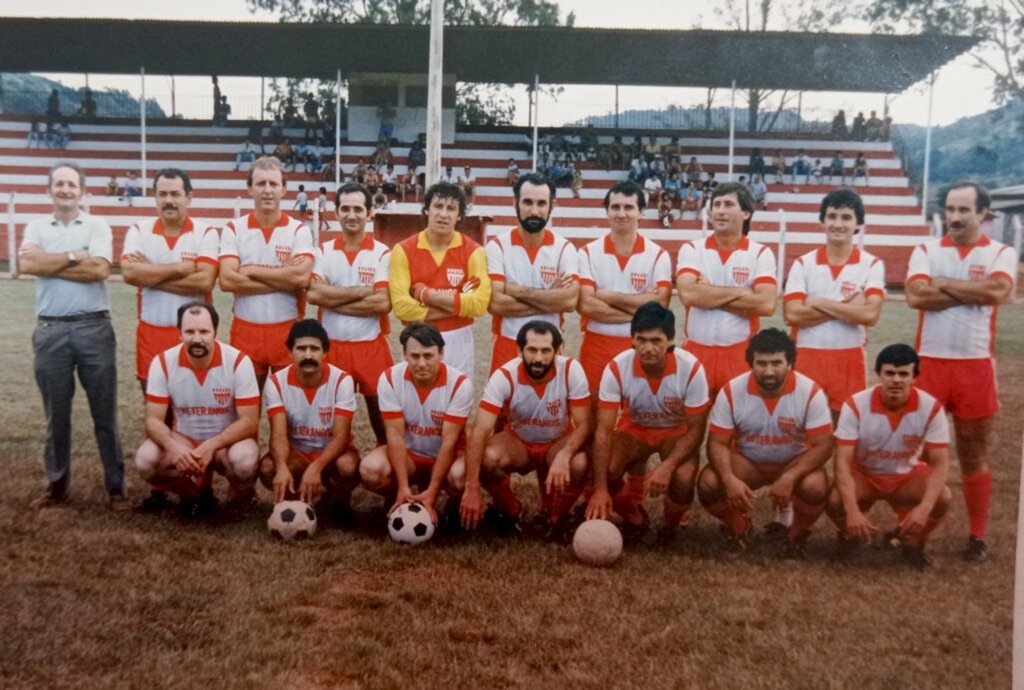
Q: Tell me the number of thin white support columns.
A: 5